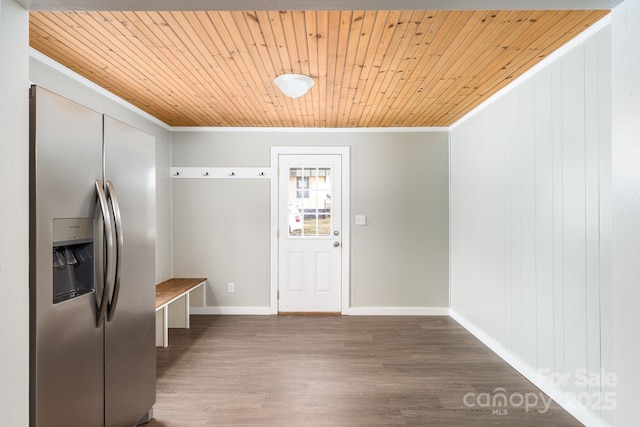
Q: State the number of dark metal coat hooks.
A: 4